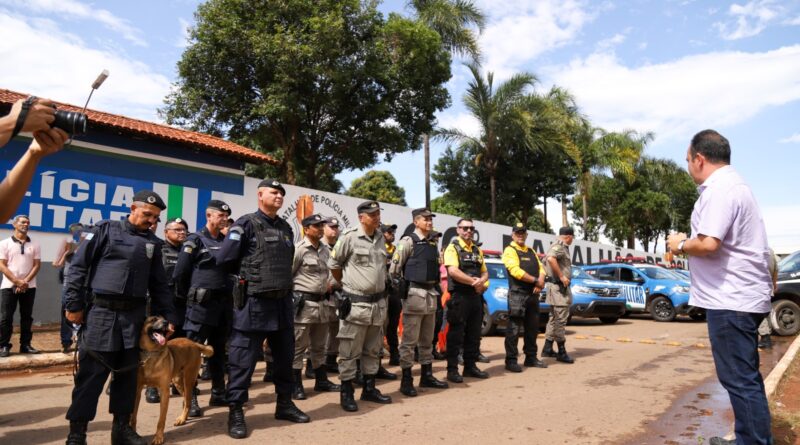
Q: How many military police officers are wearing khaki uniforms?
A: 5